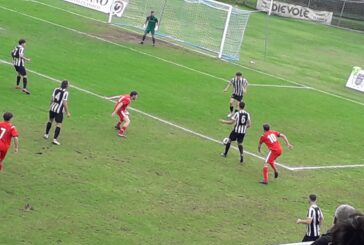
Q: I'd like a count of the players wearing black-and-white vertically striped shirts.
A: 5